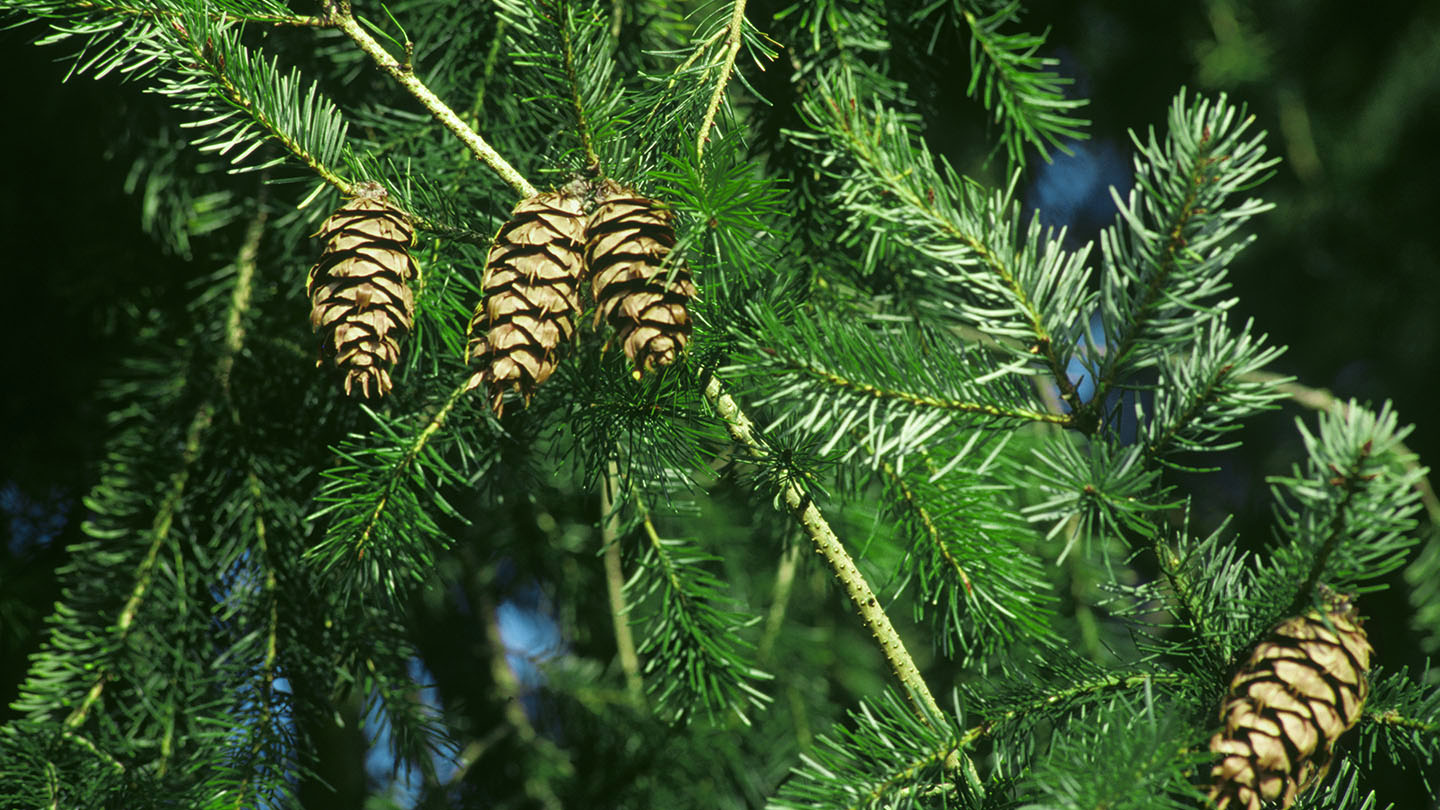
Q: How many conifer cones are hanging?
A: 4